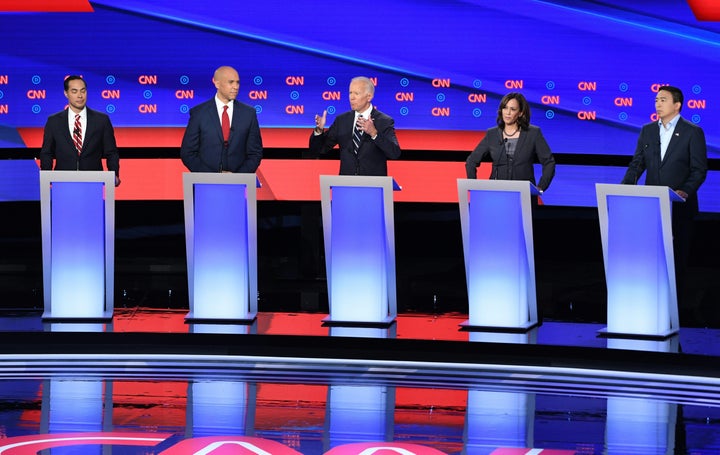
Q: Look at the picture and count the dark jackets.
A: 5